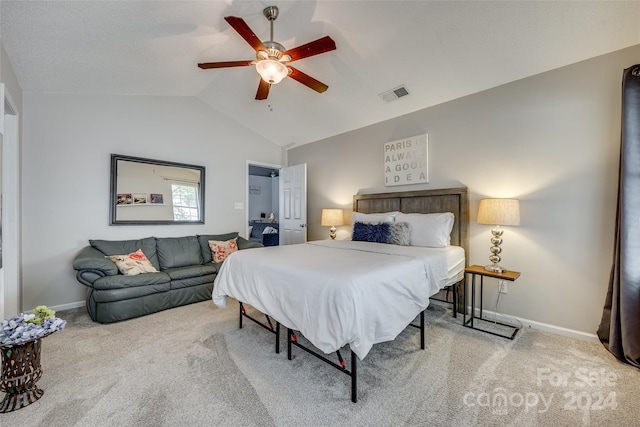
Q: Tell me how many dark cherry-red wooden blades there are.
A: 5